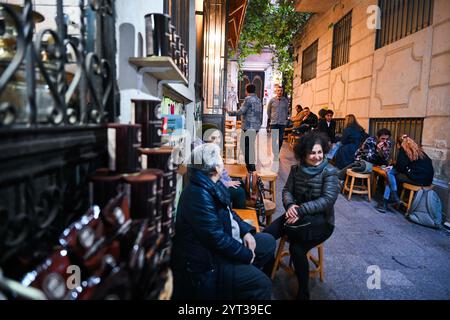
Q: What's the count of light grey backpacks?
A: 1